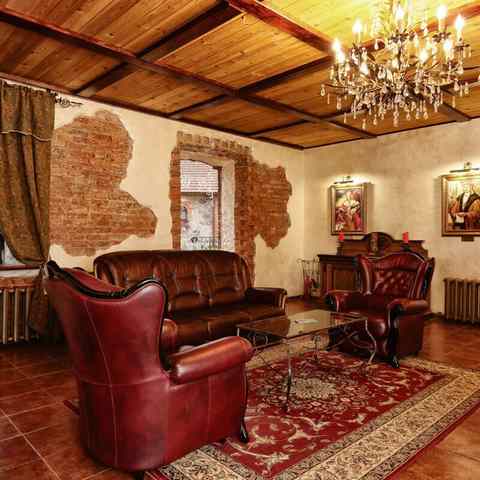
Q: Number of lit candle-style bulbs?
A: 8